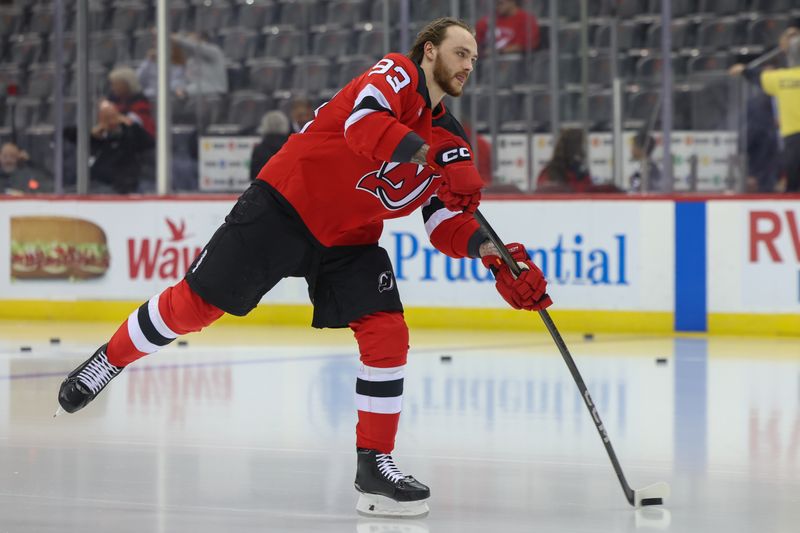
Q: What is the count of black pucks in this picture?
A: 7